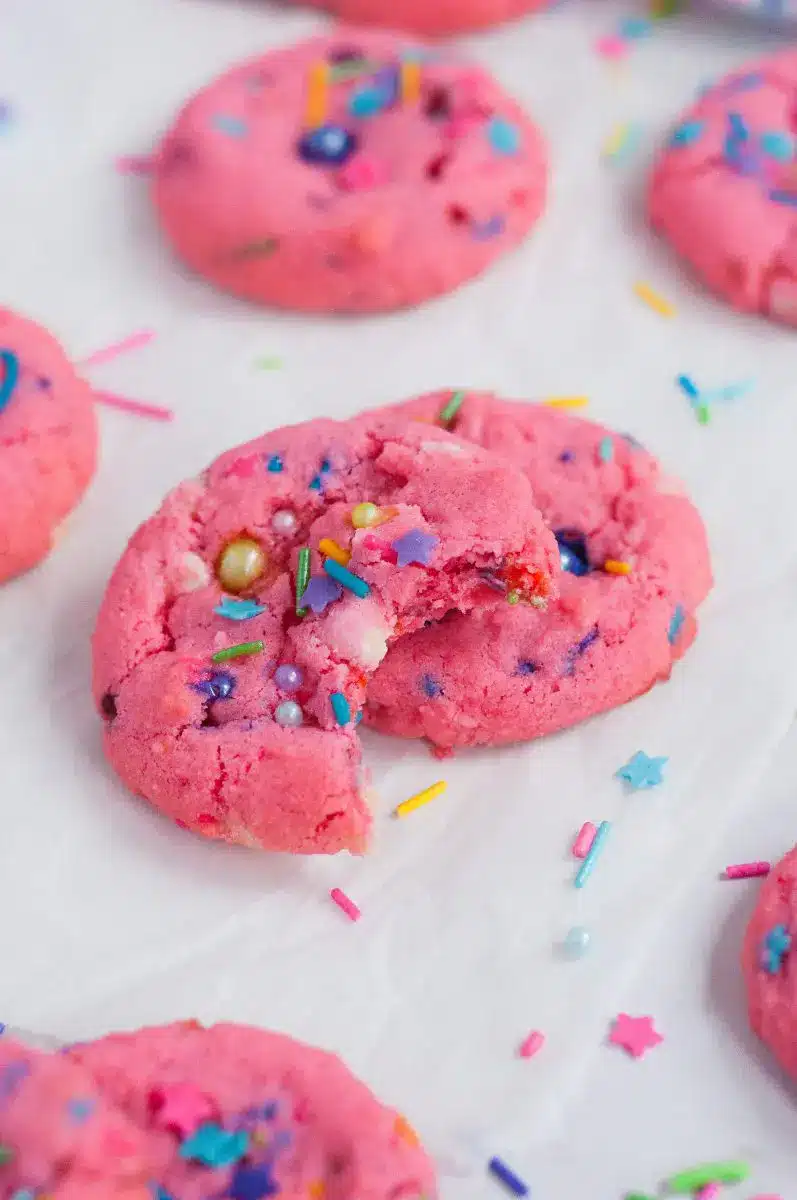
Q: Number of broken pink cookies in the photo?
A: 1